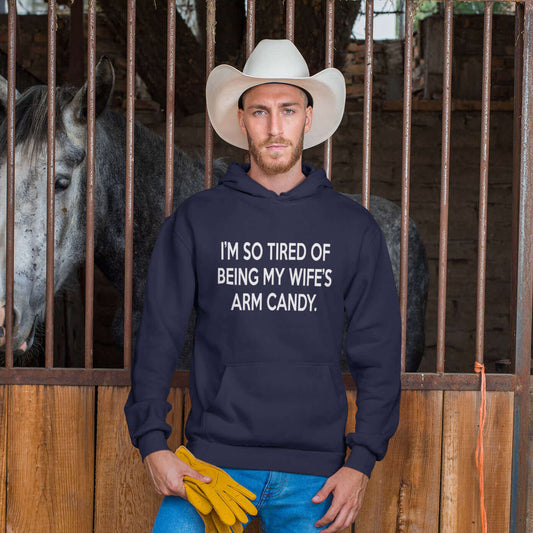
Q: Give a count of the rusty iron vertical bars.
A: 13